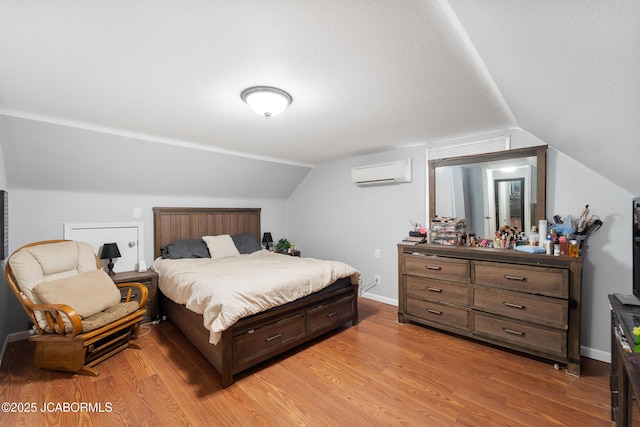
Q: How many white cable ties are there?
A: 0